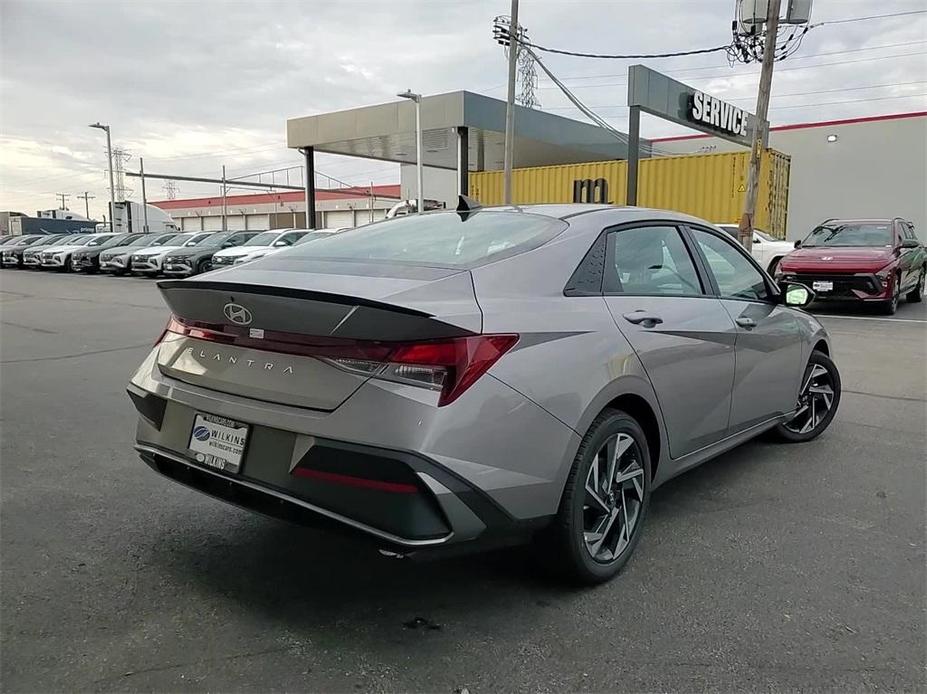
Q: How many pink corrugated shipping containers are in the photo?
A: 0